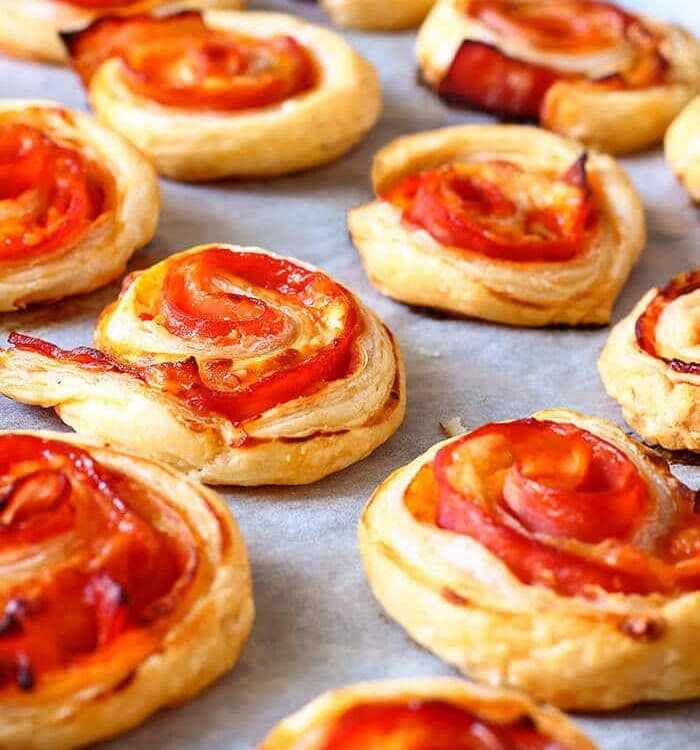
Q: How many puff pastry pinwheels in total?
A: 12